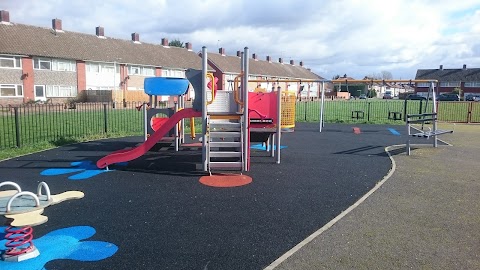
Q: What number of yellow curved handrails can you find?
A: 2